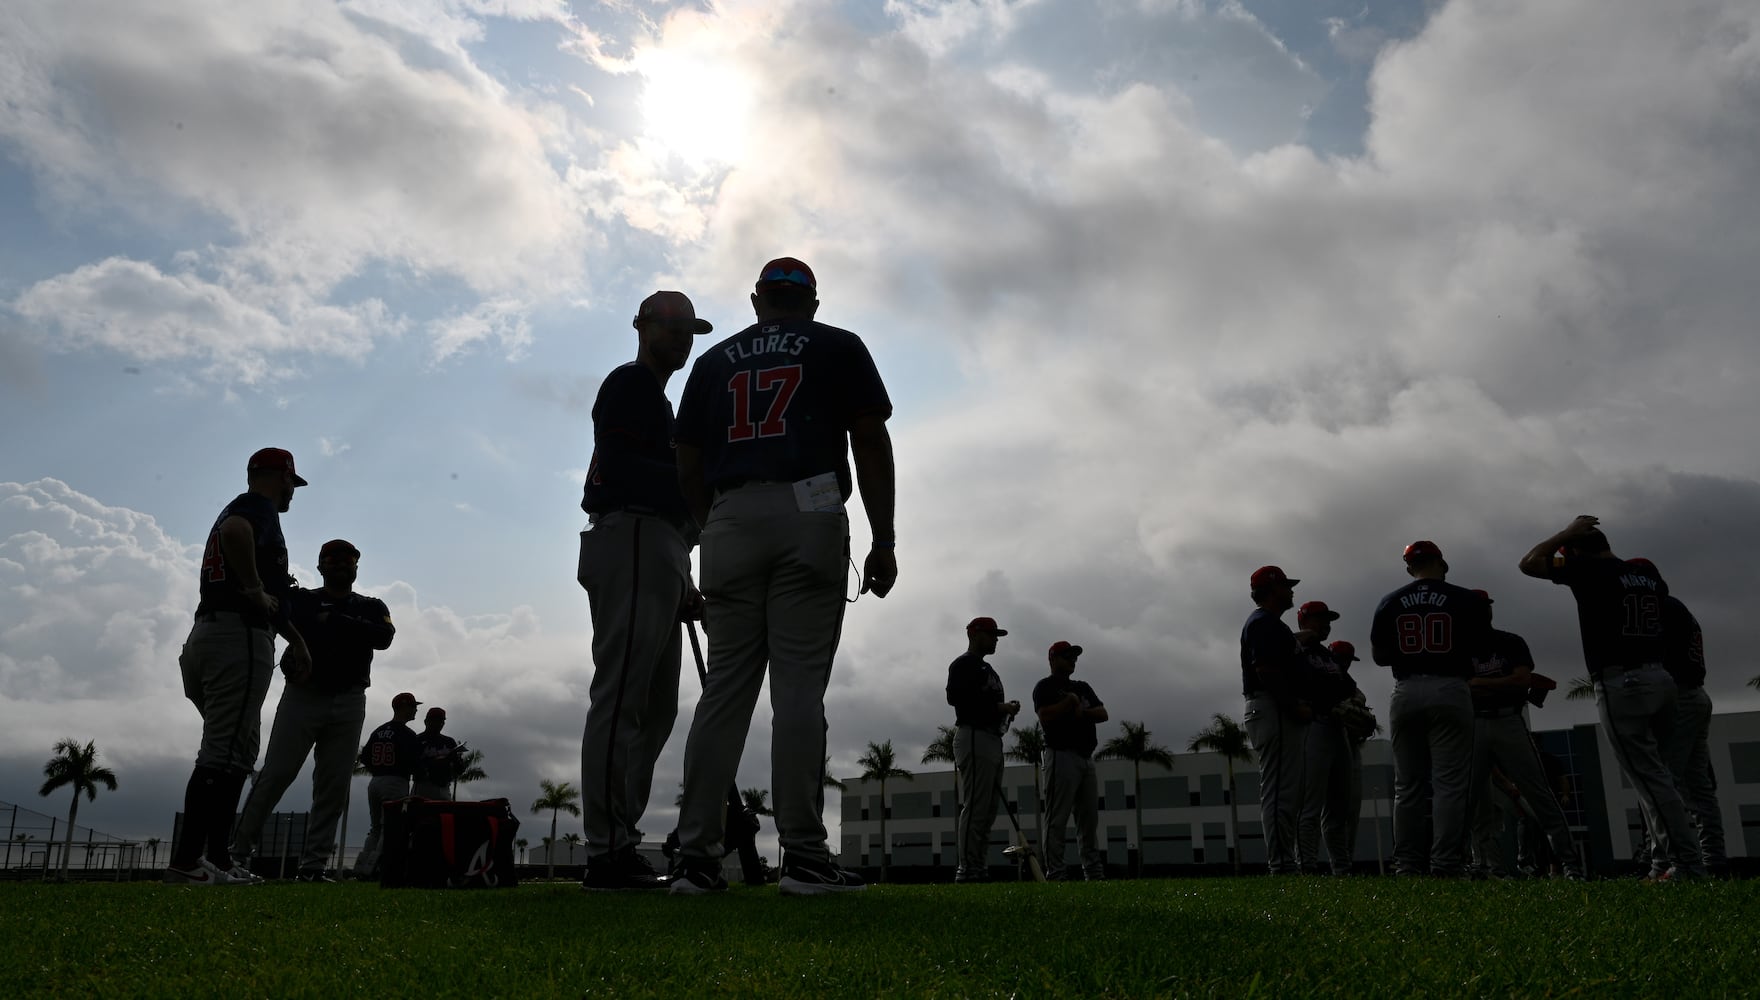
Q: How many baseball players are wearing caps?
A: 14